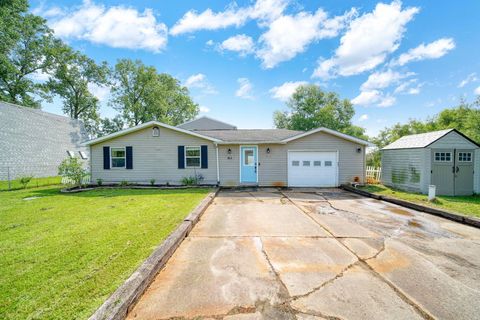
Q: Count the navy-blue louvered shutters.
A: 4